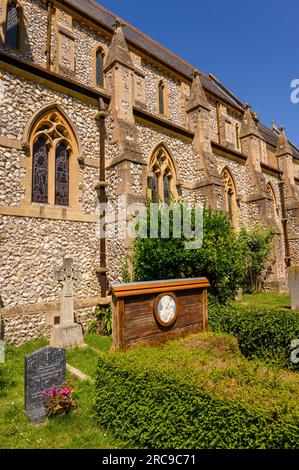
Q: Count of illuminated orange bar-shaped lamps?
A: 0